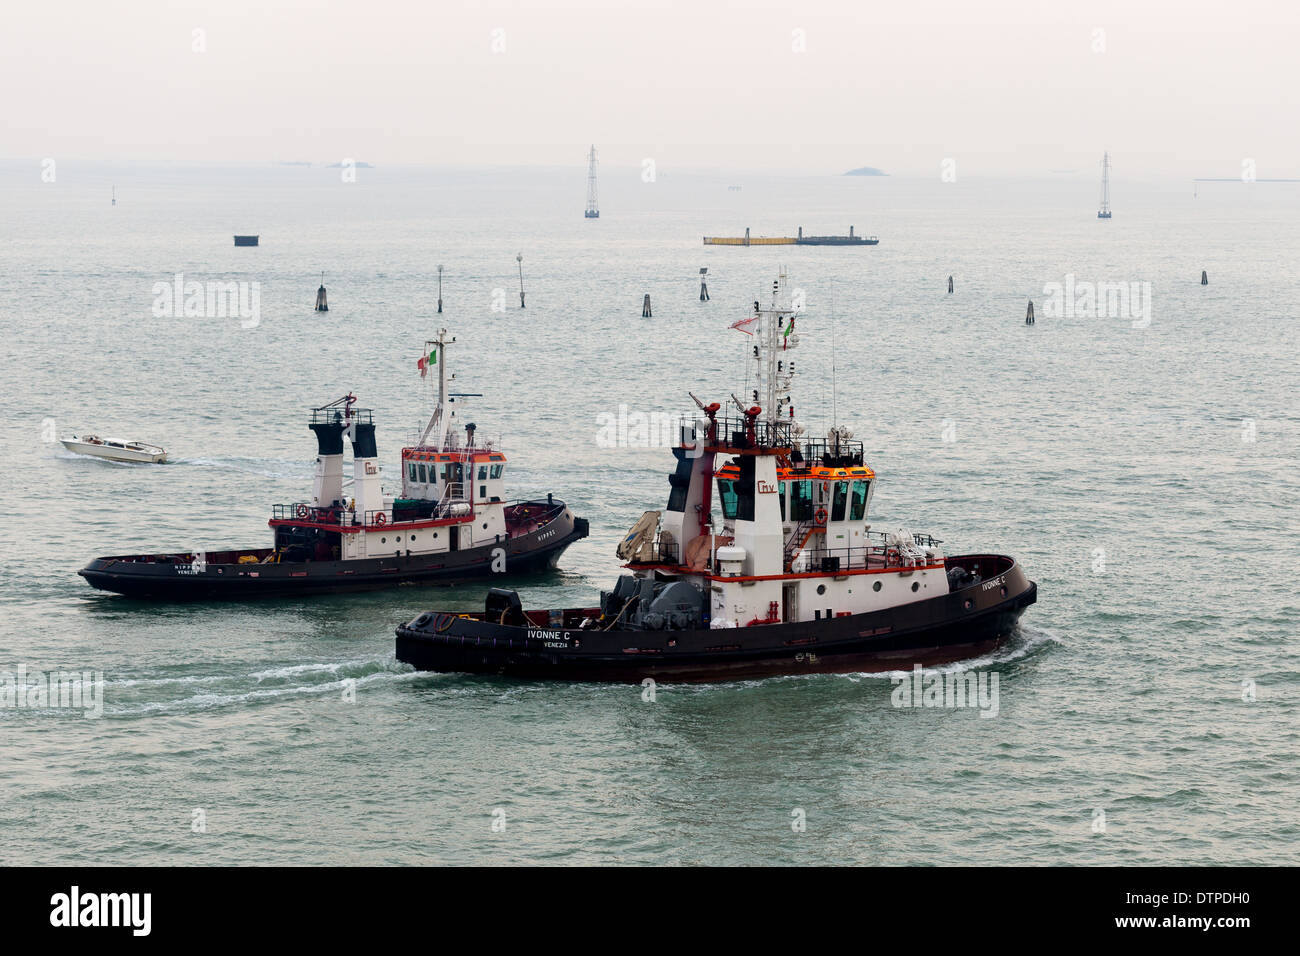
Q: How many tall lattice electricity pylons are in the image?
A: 2